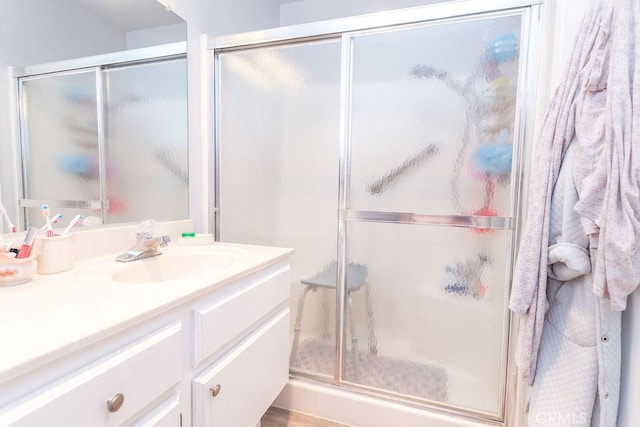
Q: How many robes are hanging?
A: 2